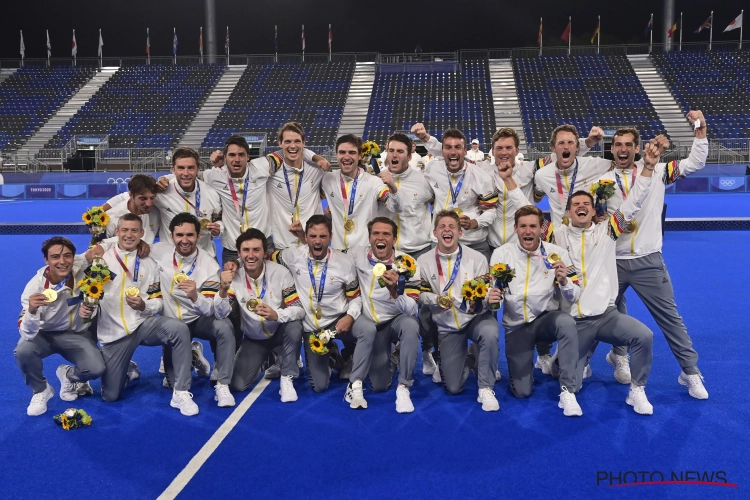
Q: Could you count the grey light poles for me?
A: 2